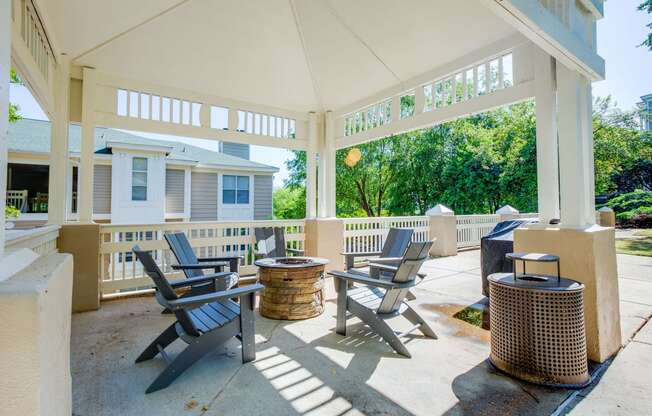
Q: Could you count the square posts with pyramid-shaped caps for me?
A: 3